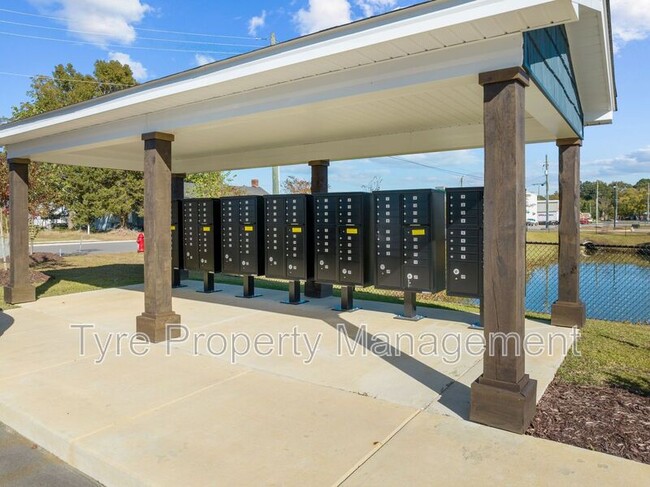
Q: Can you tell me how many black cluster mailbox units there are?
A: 7